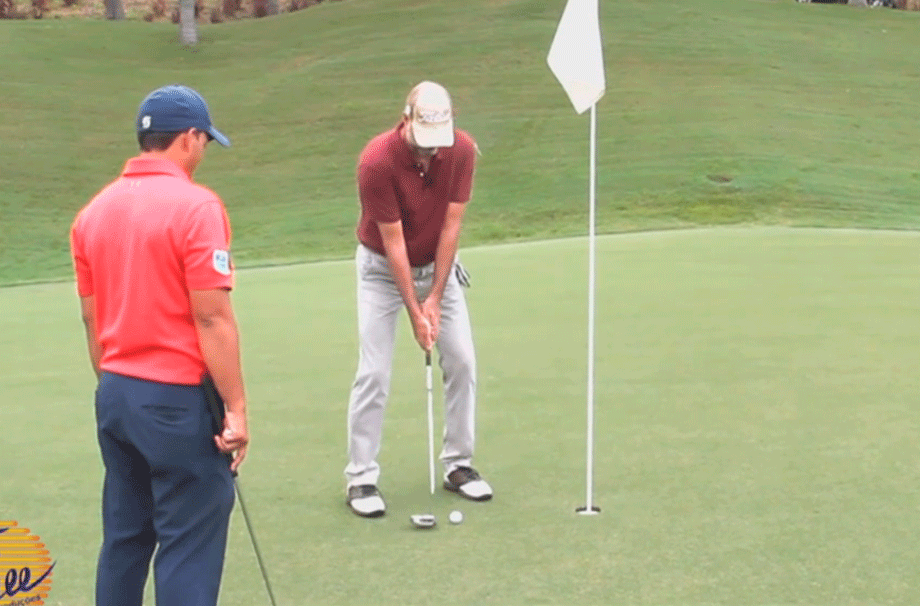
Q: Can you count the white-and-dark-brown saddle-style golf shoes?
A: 2